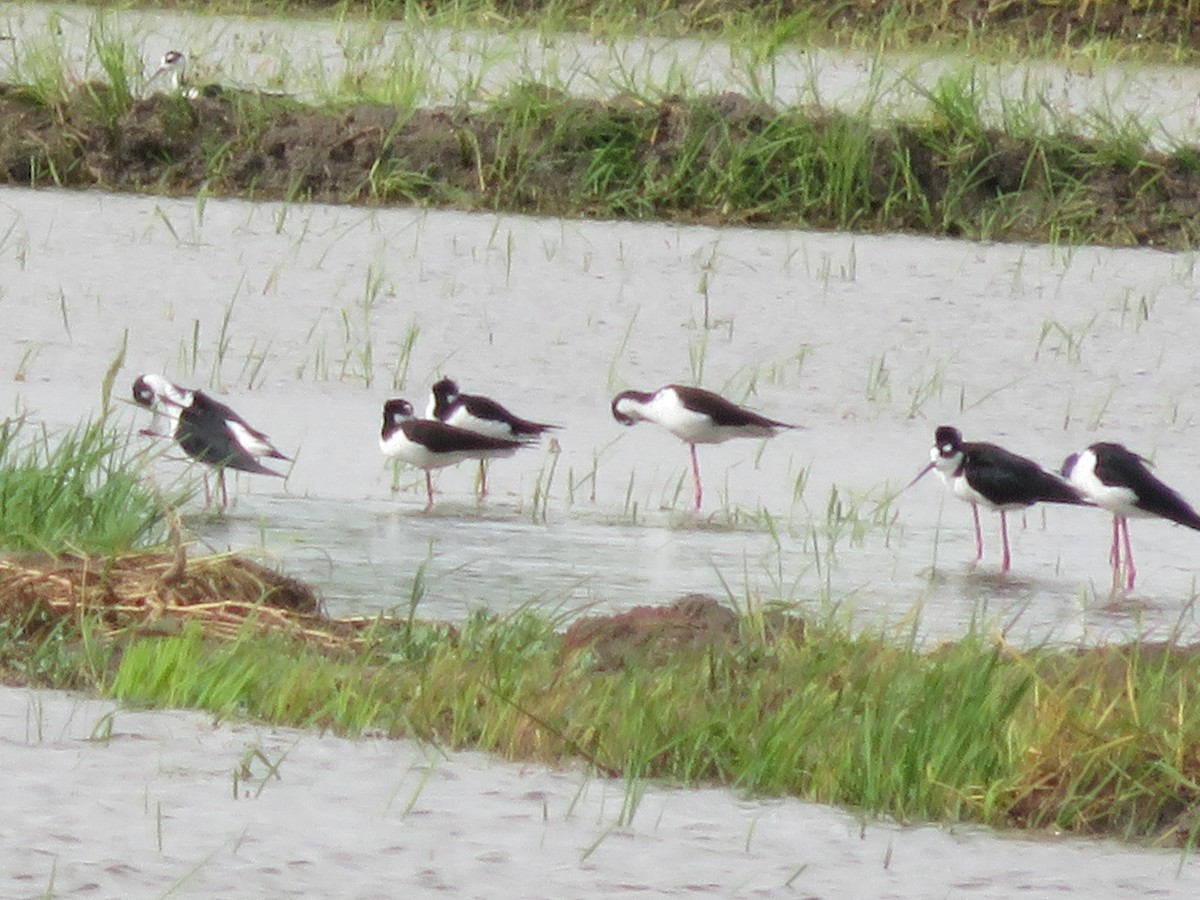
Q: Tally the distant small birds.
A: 1